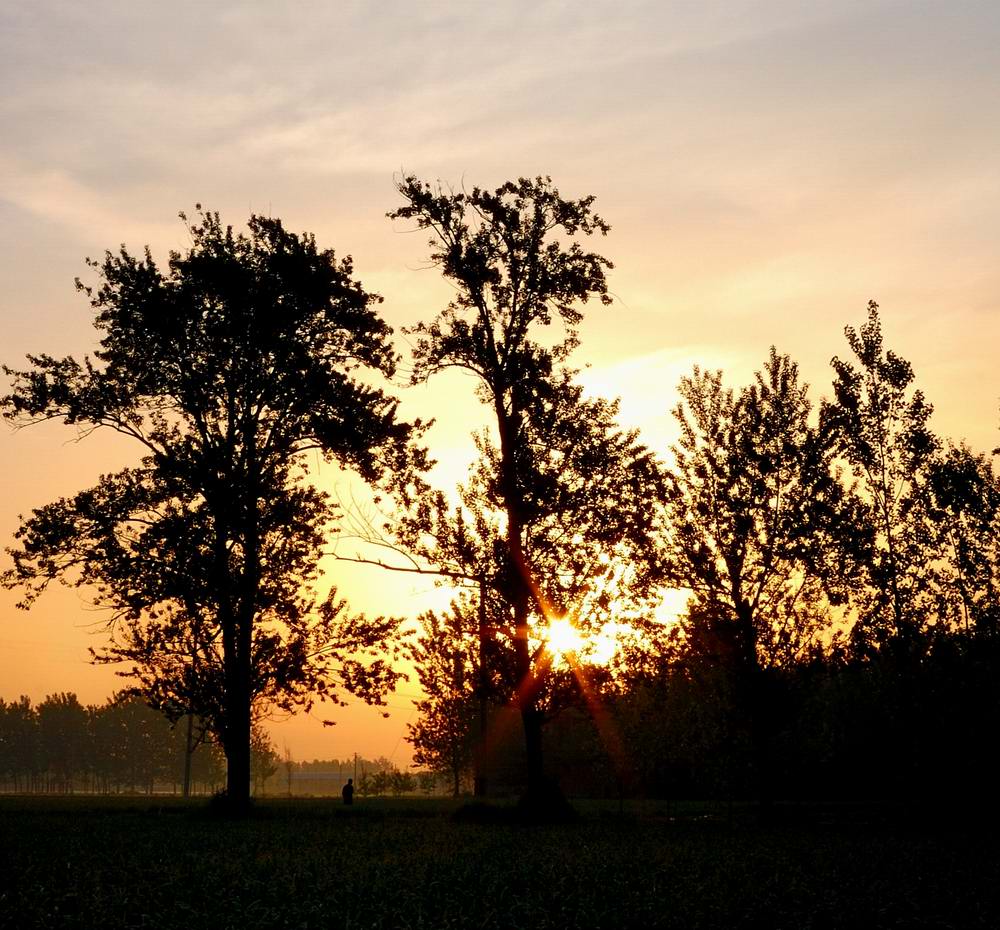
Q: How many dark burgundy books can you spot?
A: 0